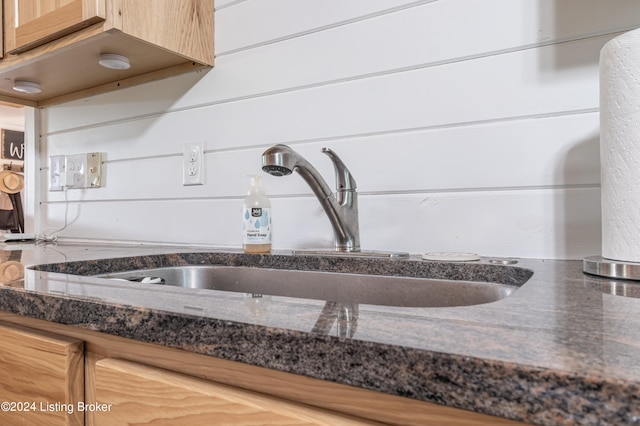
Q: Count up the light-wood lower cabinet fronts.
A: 2